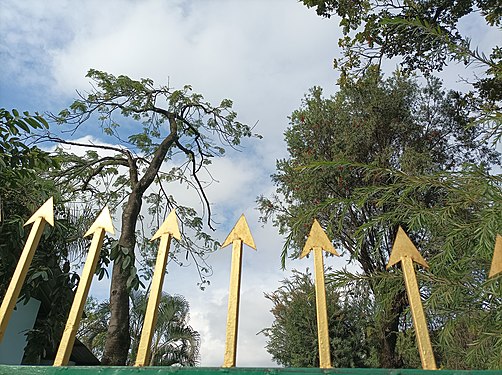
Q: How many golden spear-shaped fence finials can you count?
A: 7